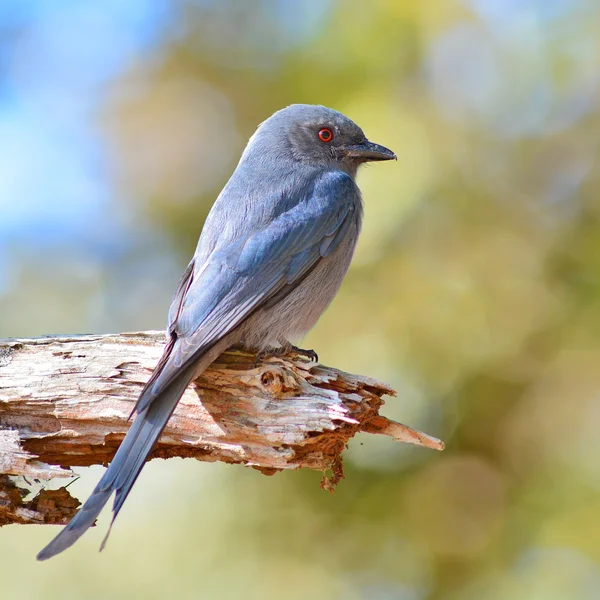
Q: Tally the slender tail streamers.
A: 2